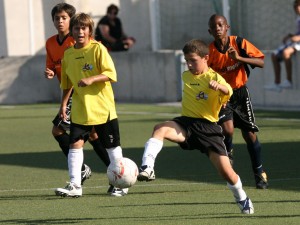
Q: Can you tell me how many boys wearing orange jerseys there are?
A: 2